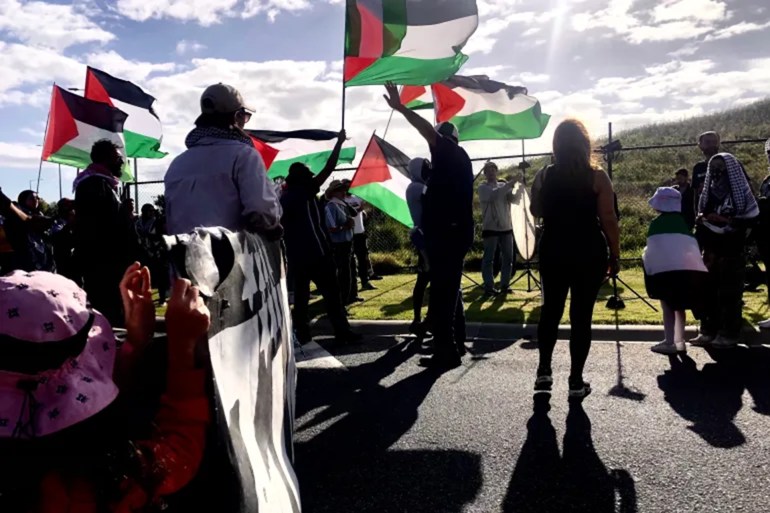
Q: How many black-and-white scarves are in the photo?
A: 2